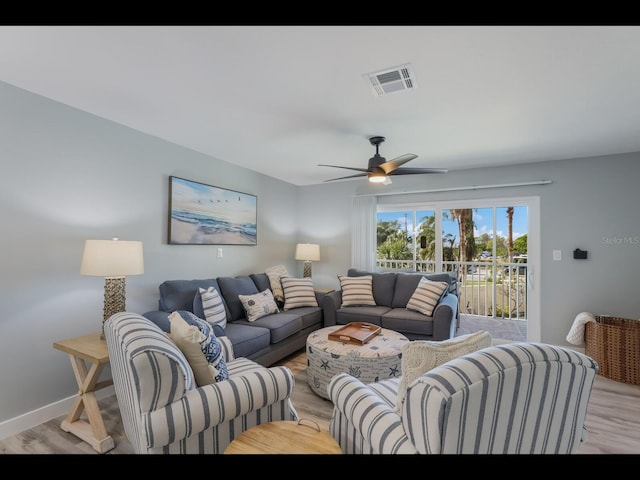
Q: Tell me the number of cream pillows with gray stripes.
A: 4